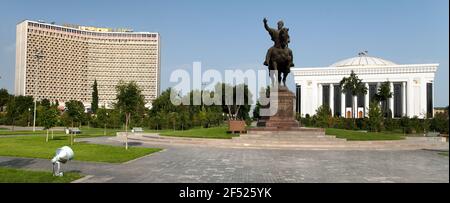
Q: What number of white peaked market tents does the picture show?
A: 0